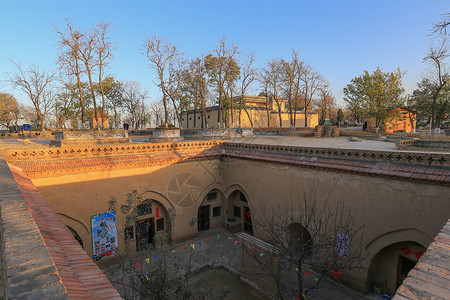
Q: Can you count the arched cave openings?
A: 6